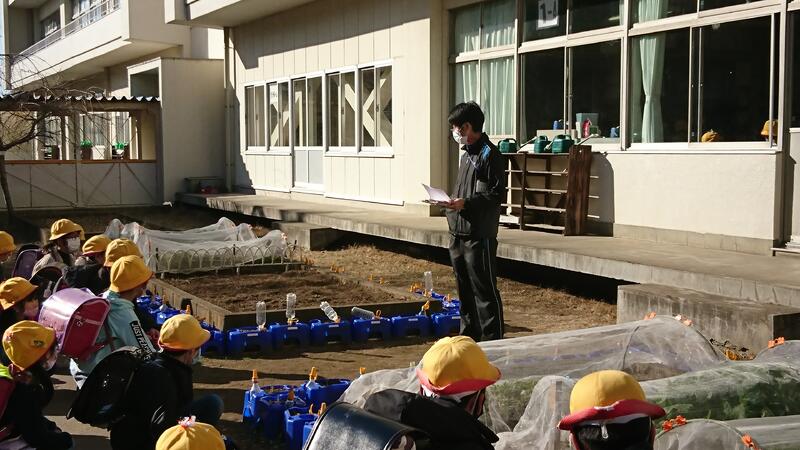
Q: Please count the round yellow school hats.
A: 11